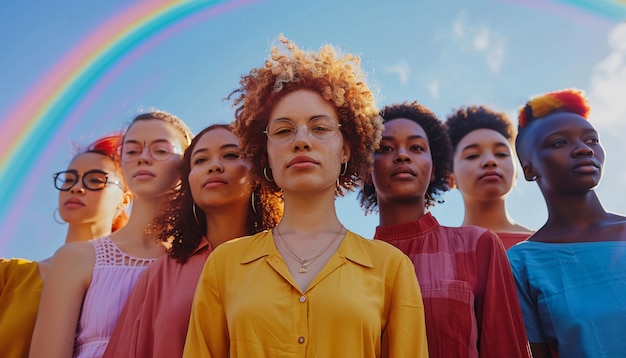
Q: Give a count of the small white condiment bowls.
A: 0